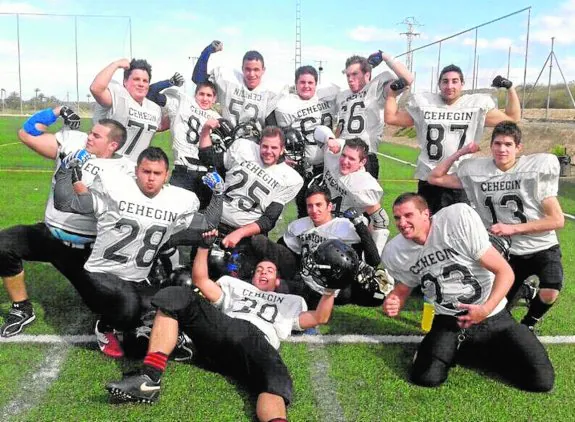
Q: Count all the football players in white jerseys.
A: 14